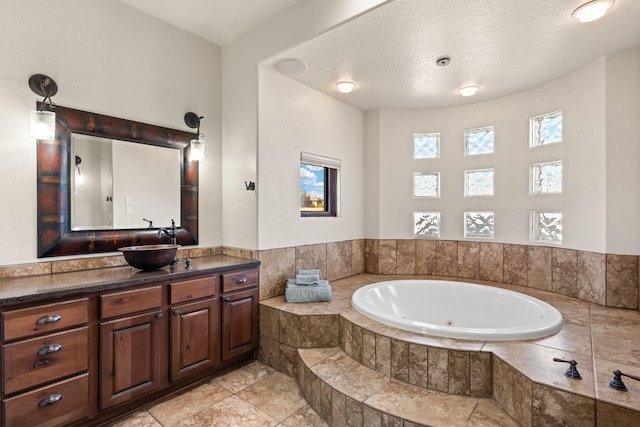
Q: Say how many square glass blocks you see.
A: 9